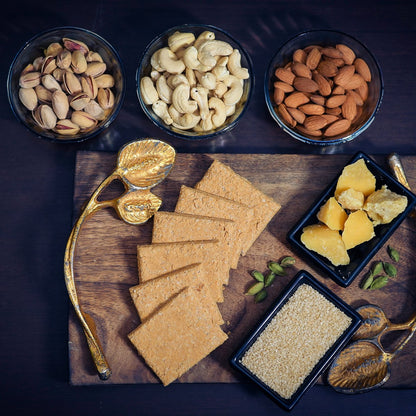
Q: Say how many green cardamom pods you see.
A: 11